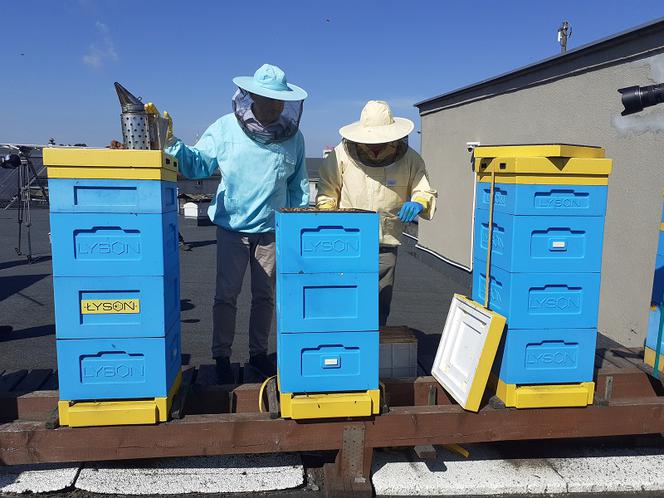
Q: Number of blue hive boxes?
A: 11